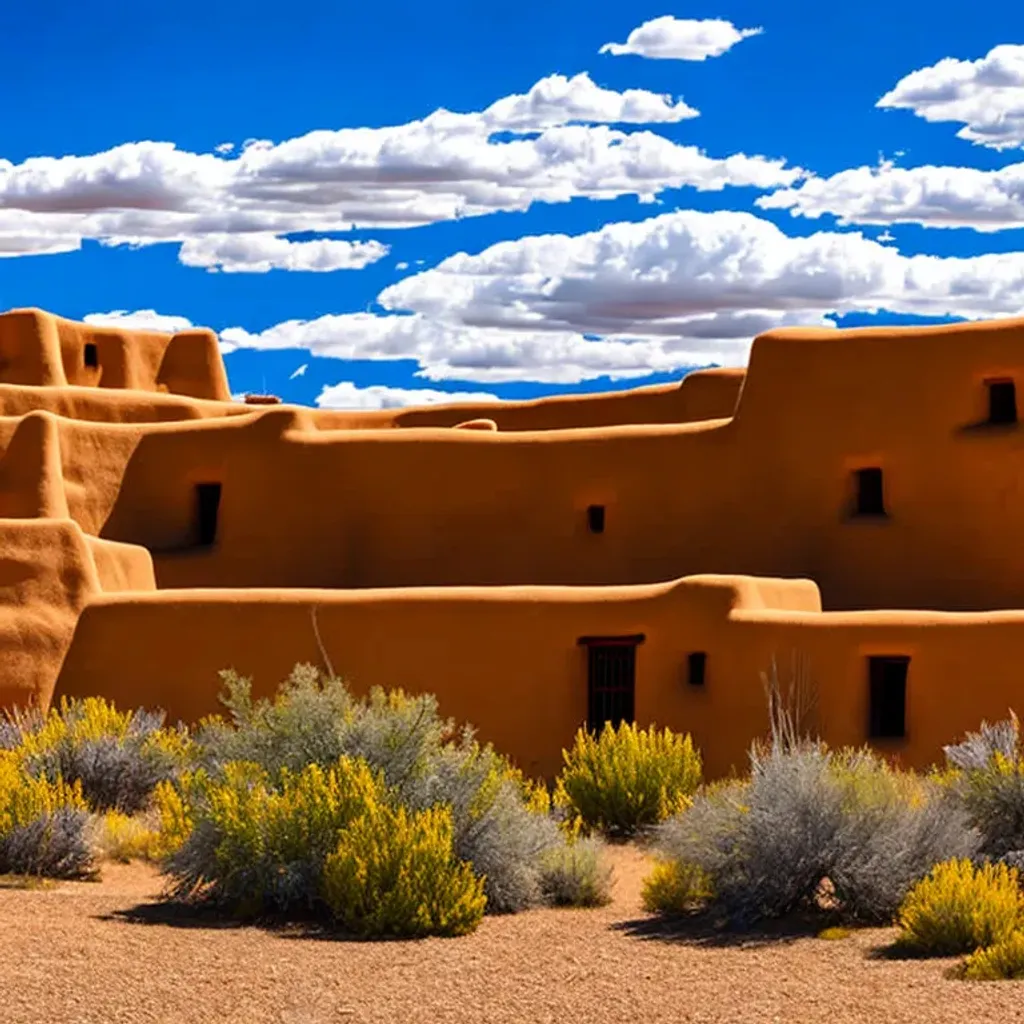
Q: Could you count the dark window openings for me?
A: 8